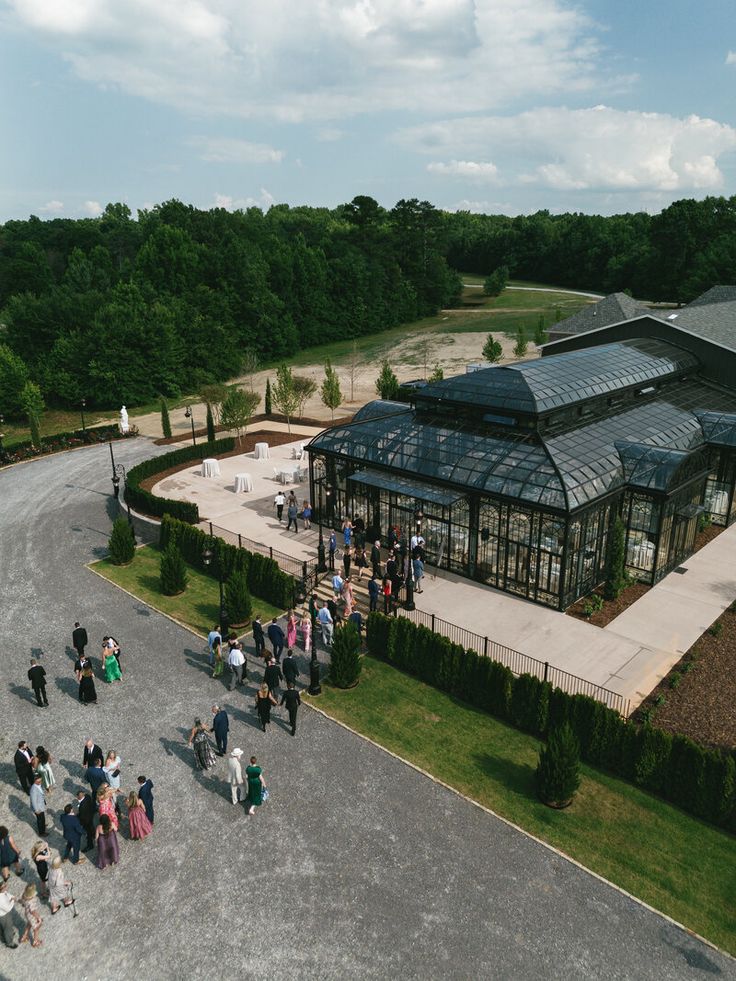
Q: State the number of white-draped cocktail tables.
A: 3